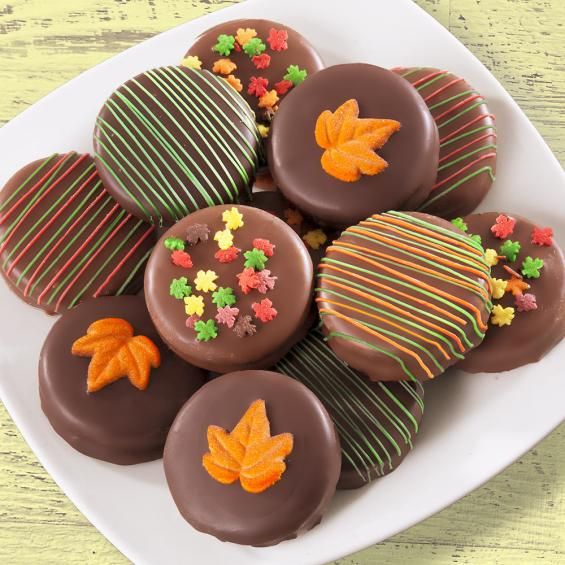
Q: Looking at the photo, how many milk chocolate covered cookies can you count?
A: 6